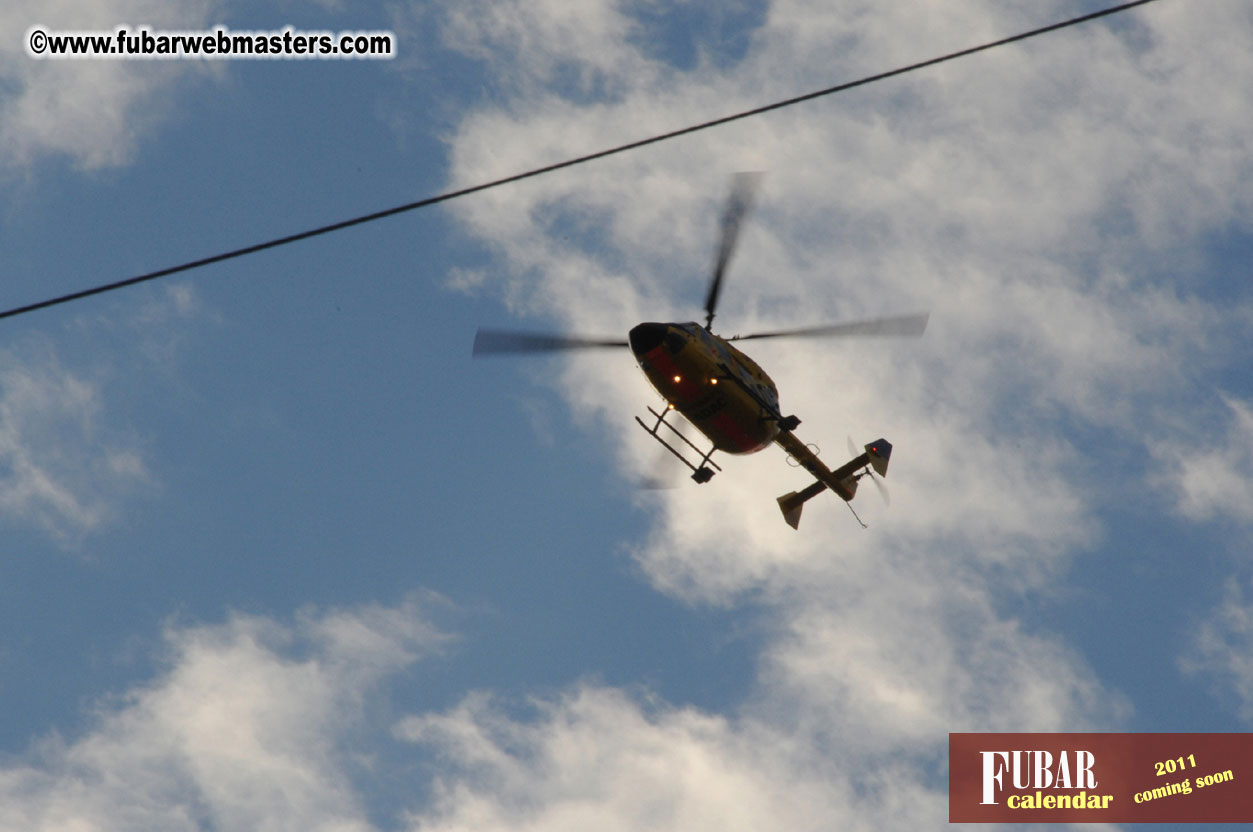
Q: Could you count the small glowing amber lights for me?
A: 3